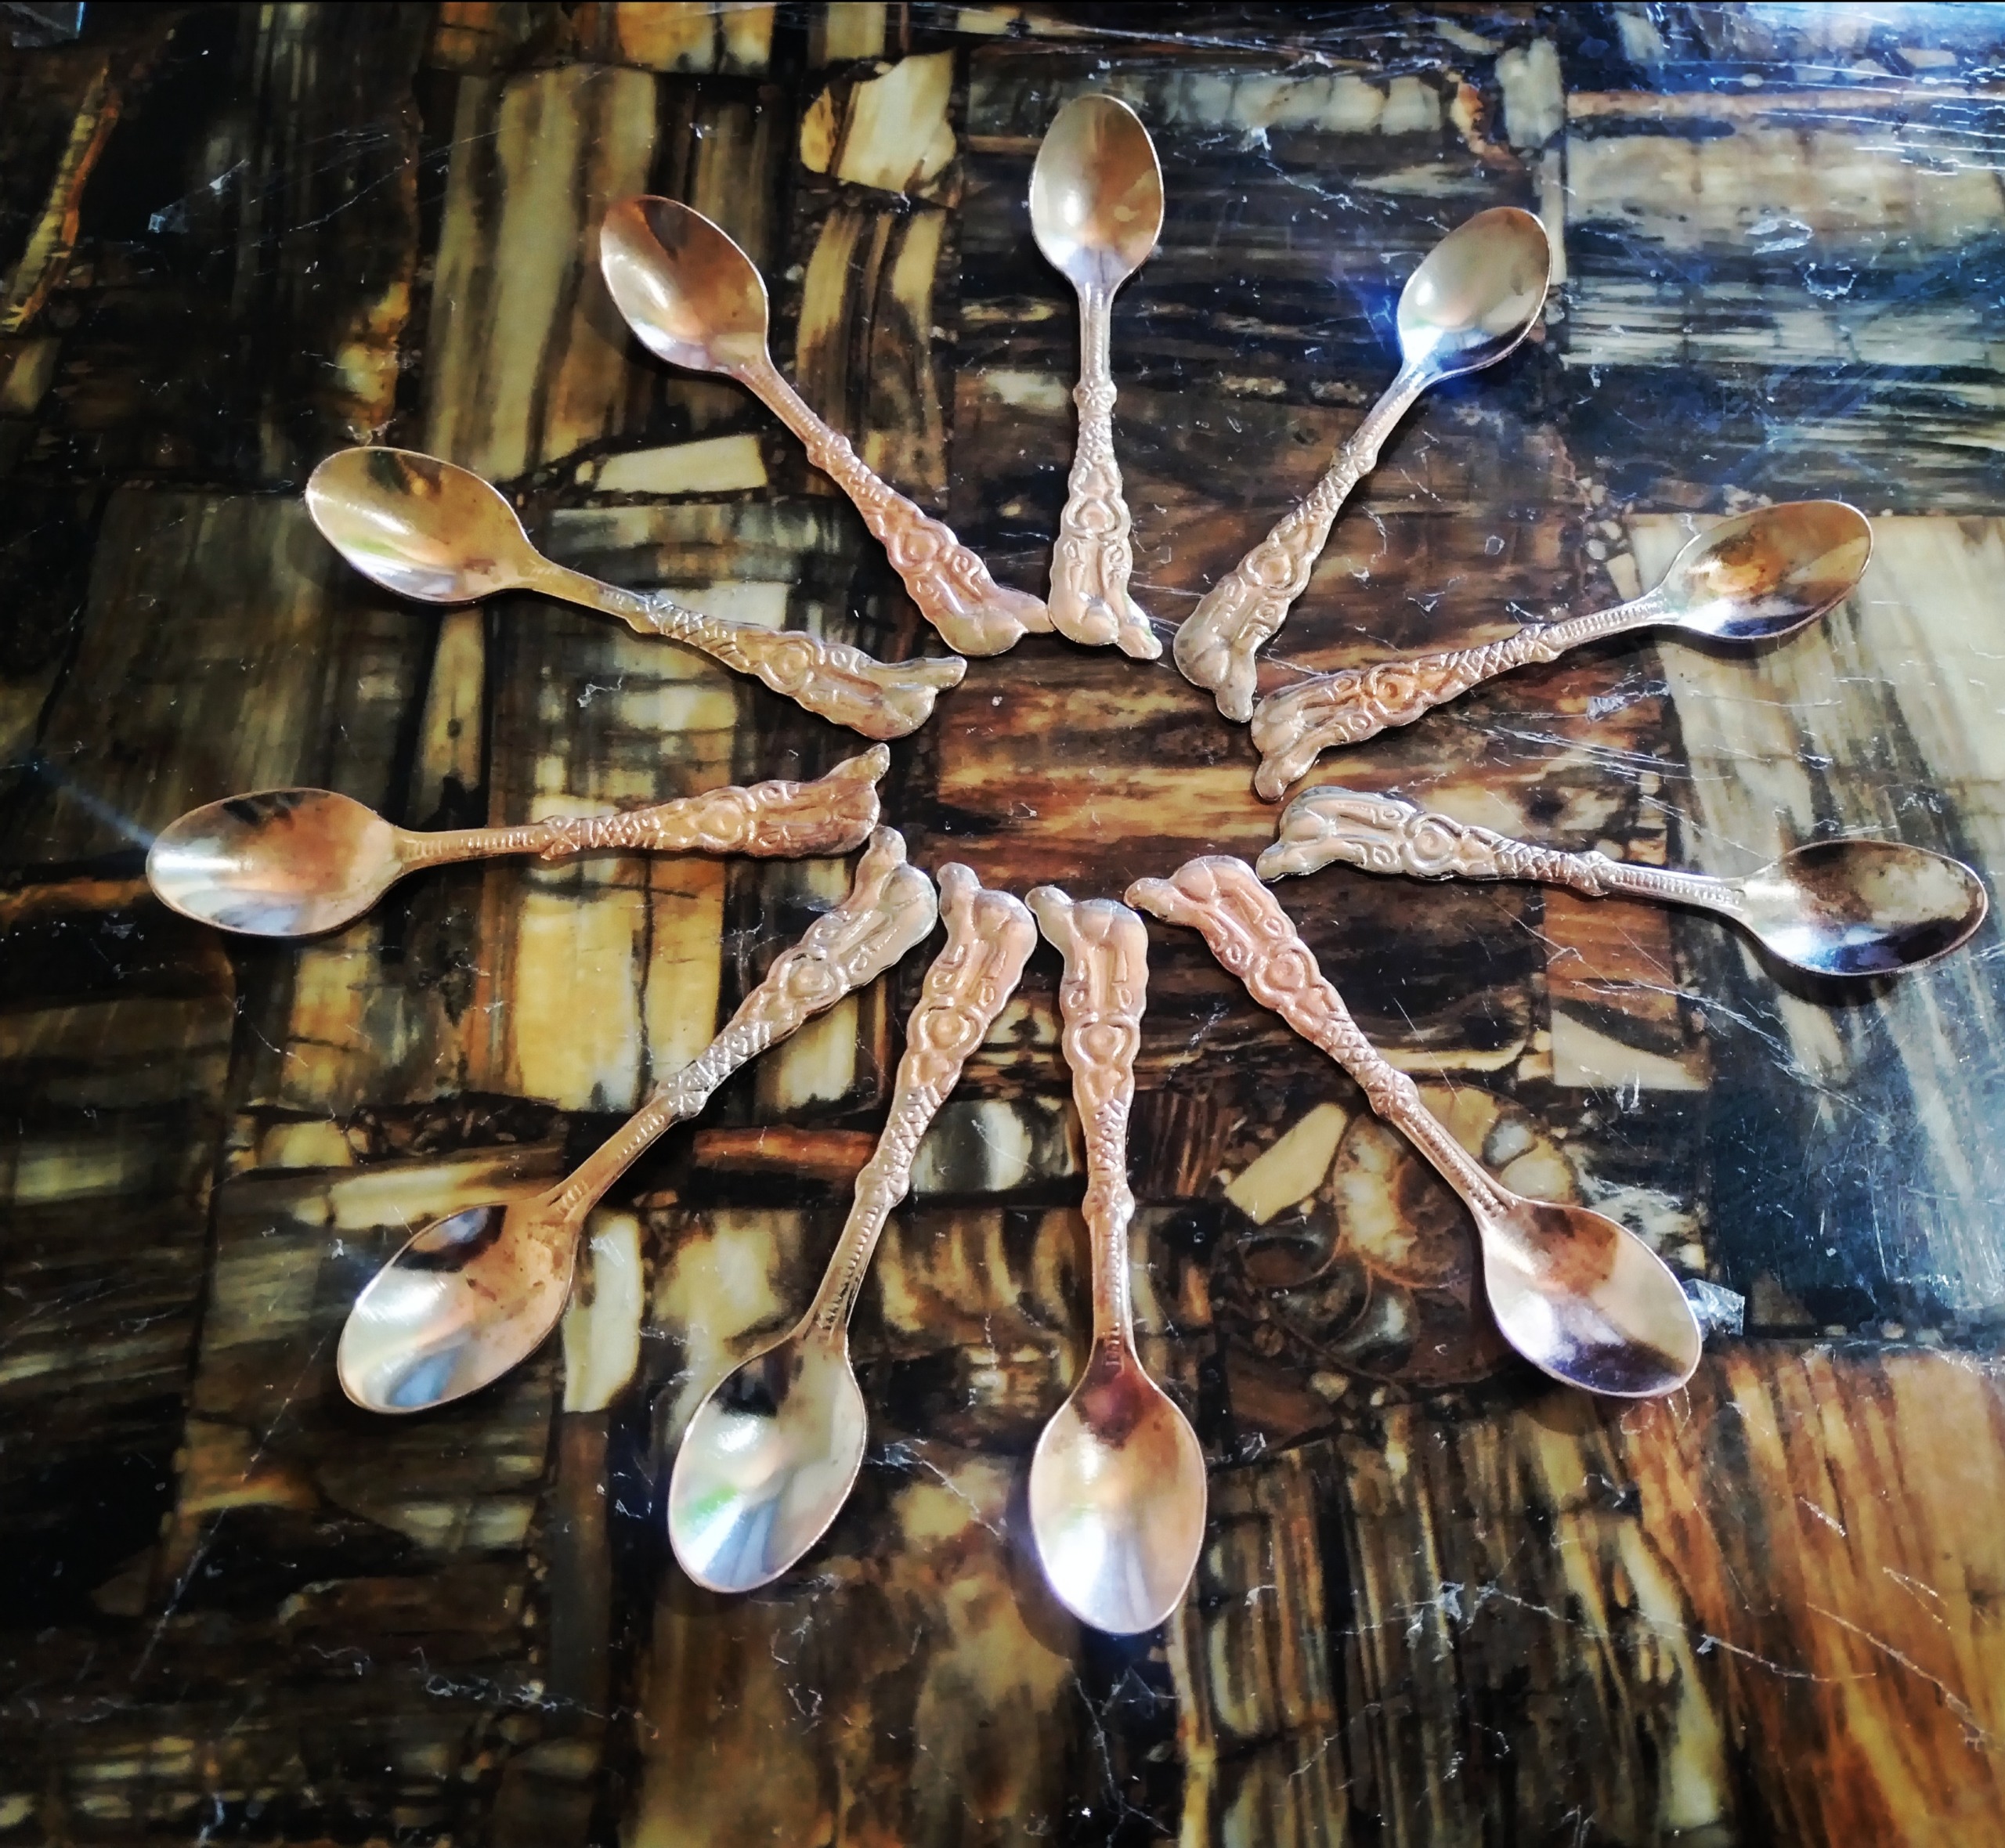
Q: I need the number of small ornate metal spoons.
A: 11